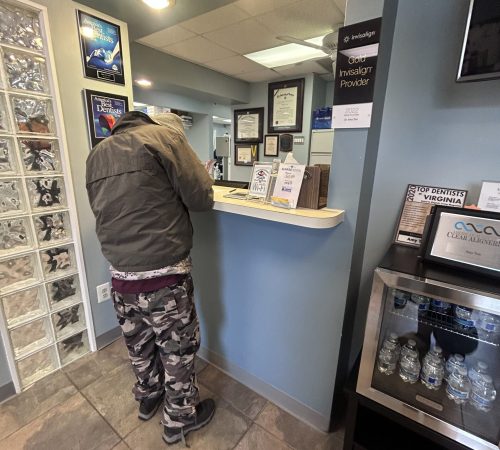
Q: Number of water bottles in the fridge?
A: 15